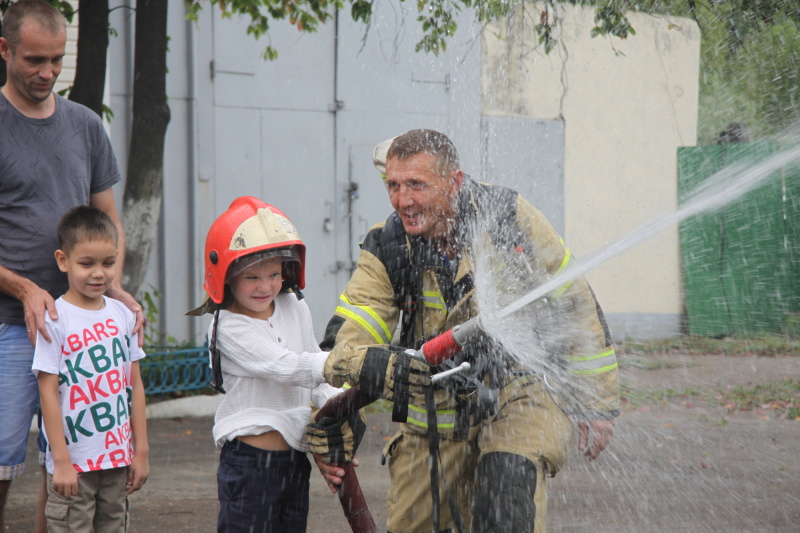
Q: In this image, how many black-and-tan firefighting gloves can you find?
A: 2